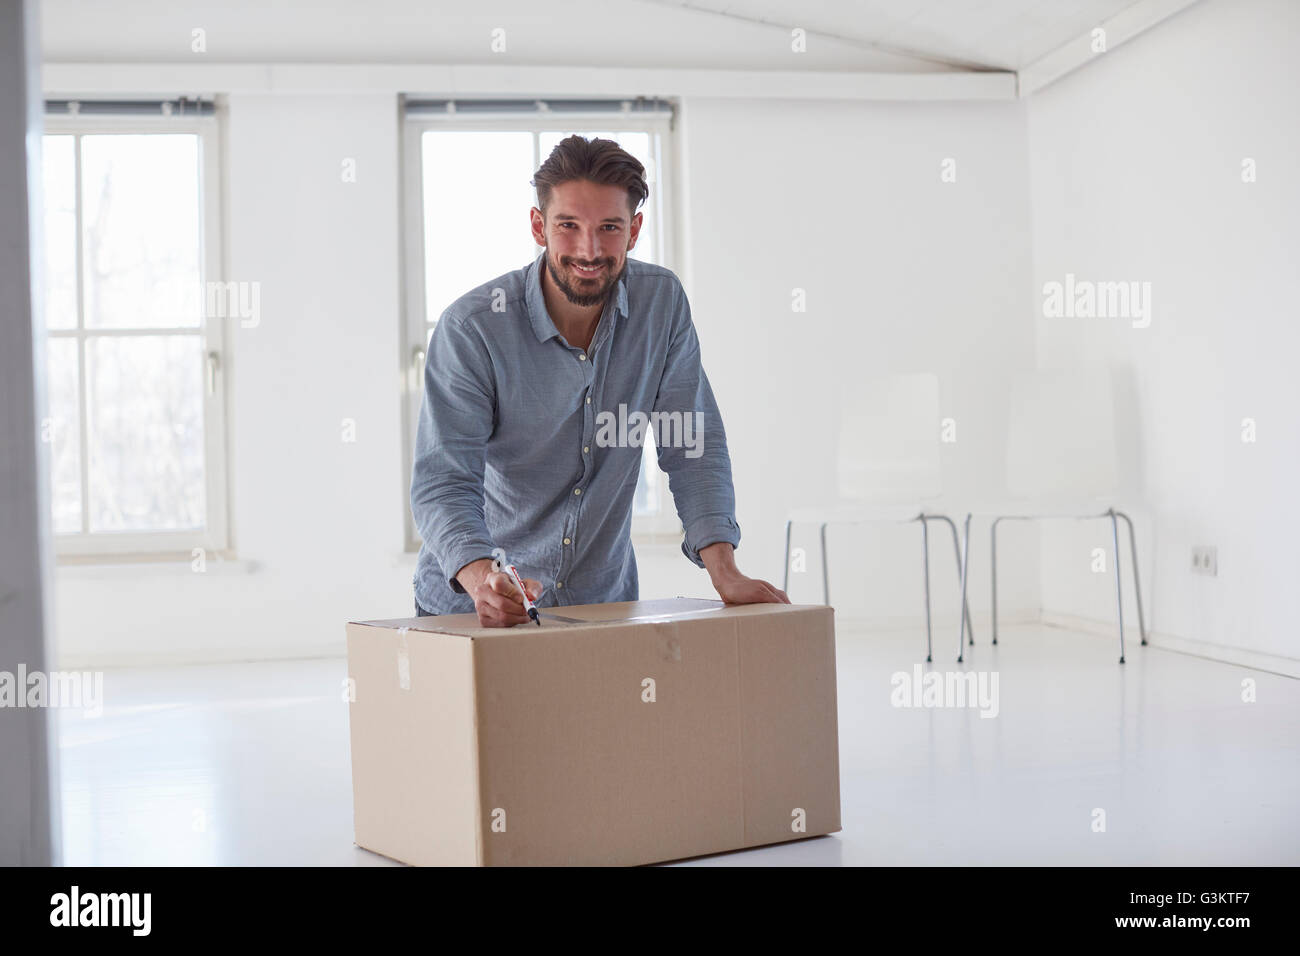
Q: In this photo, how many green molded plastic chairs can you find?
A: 0